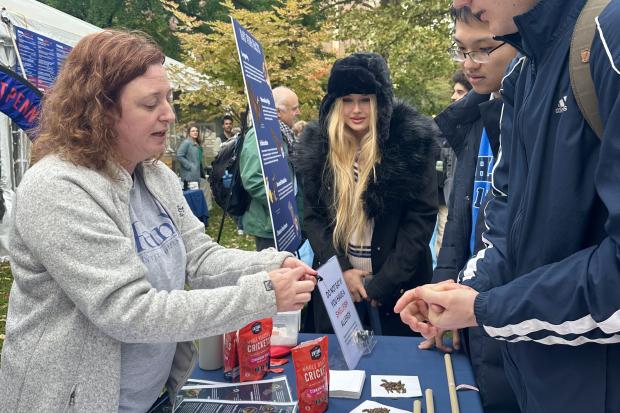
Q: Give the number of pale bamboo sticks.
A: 3